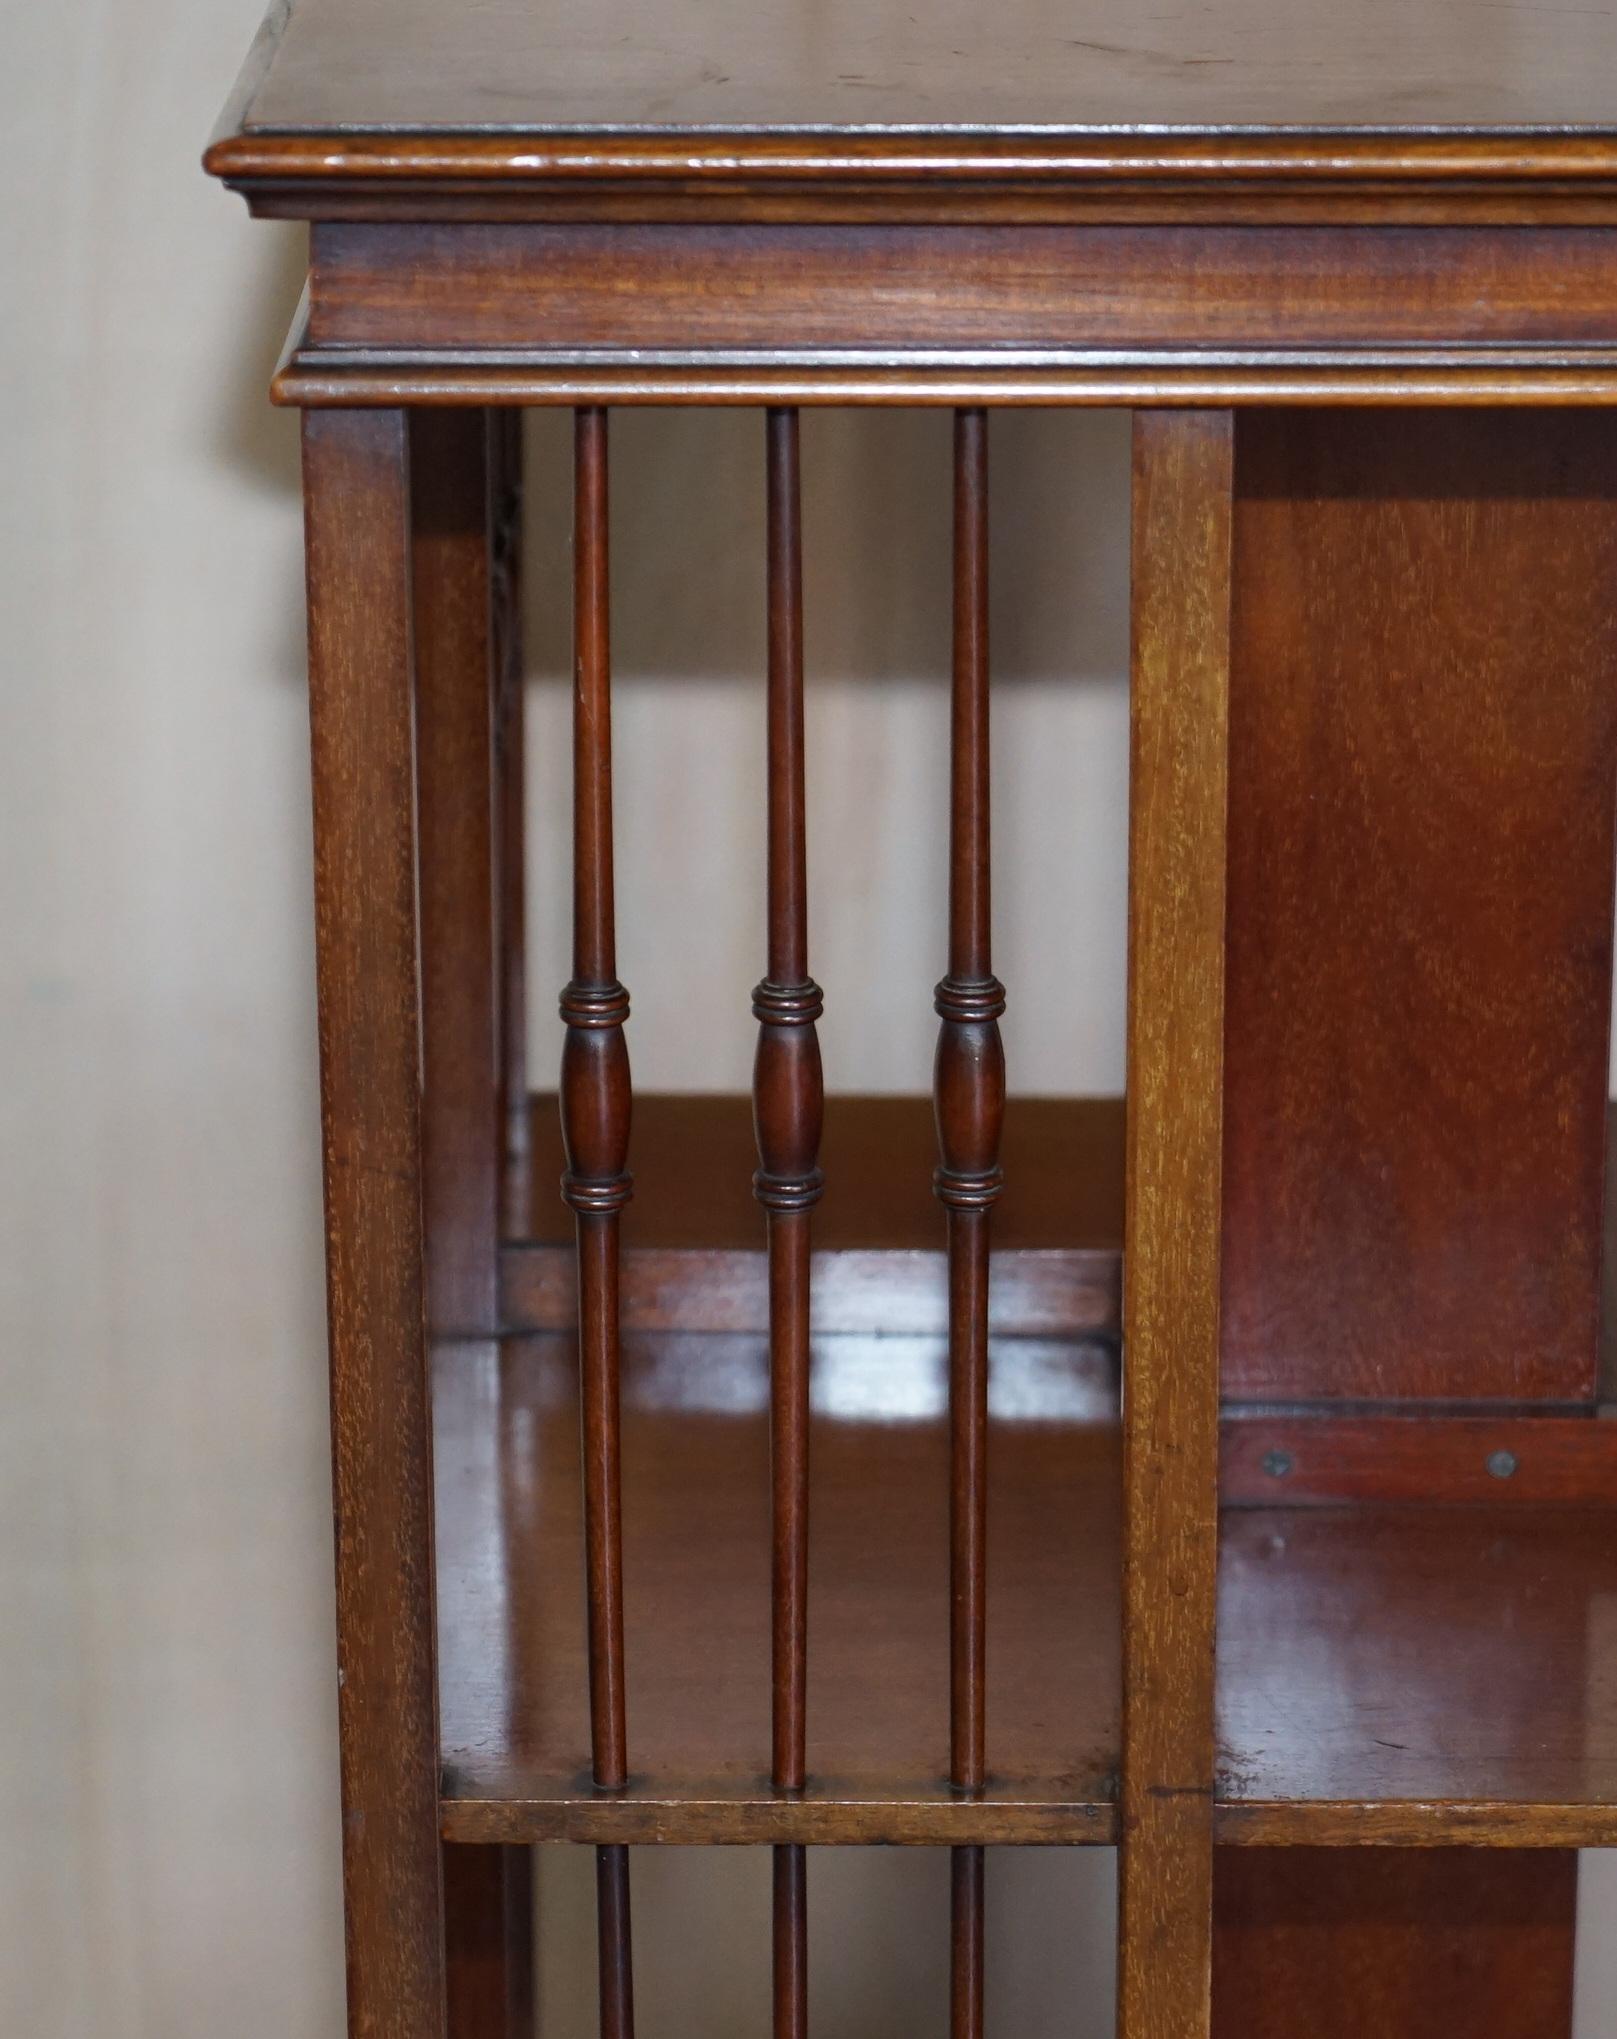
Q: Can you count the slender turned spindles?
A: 3